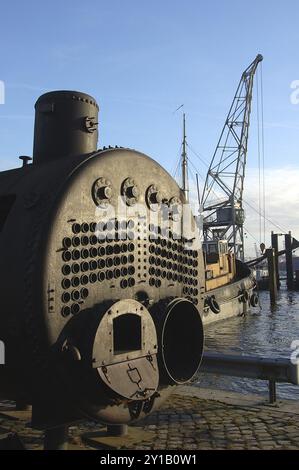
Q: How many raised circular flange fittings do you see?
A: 4